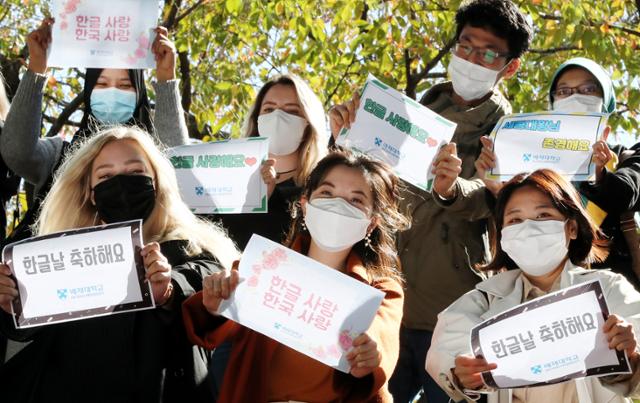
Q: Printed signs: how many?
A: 7